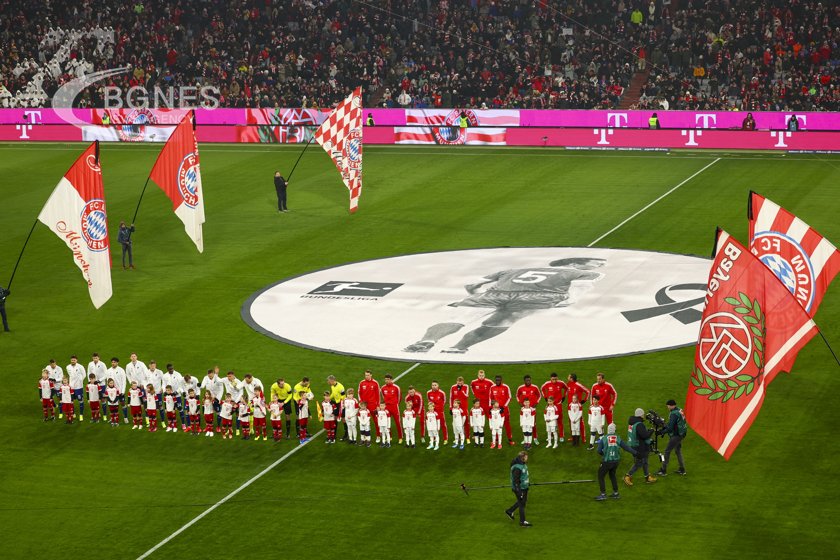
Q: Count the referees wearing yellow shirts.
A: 3